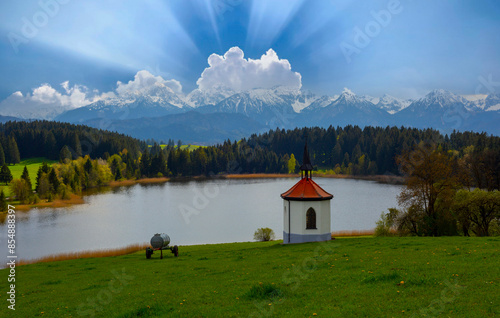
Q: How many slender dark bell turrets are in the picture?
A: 1